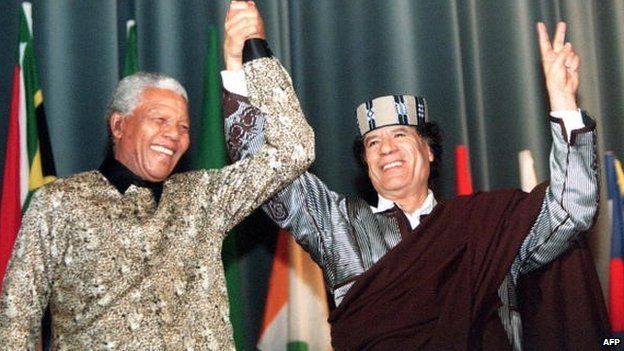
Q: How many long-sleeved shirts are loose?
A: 2